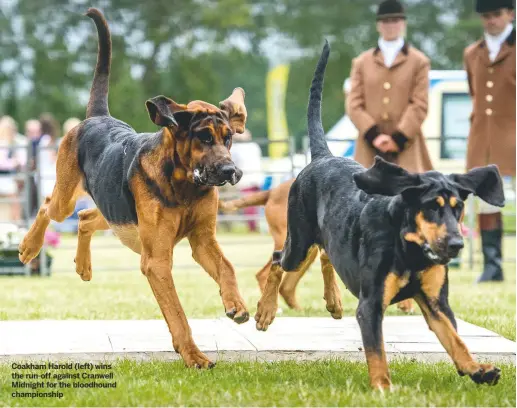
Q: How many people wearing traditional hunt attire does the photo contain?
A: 2